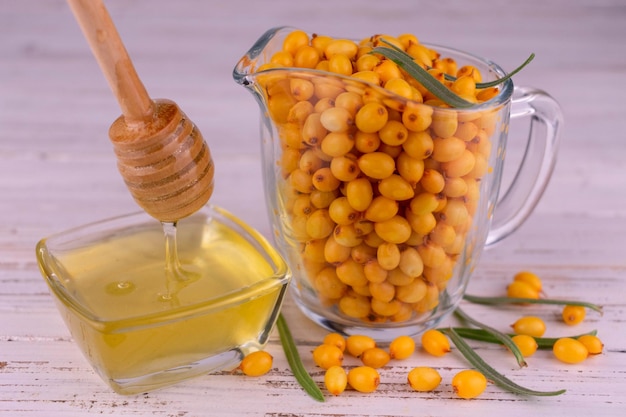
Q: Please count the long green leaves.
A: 7